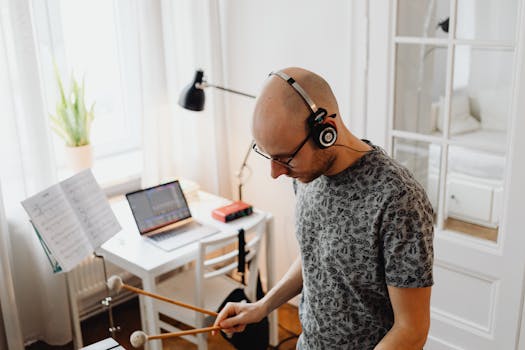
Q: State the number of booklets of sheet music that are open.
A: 1